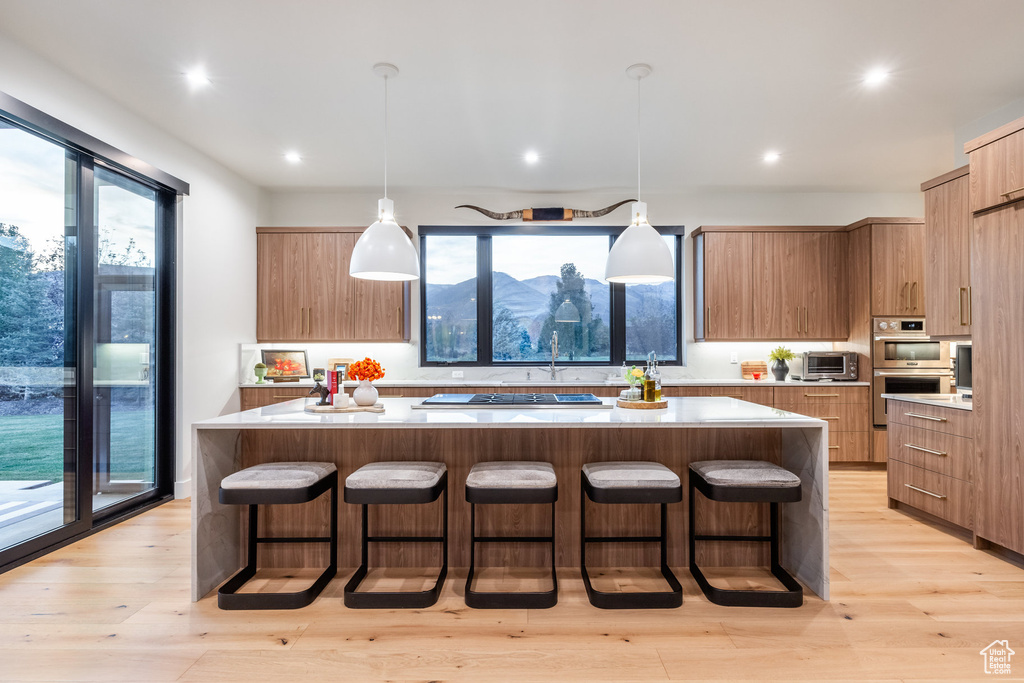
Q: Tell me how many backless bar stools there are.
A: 5